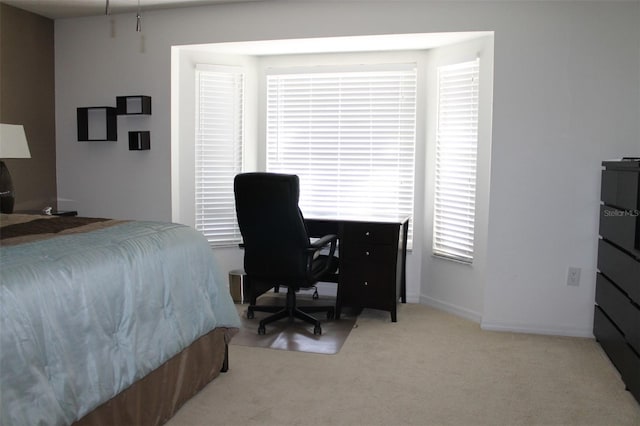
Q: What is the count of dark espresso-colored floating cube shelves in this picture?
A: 3